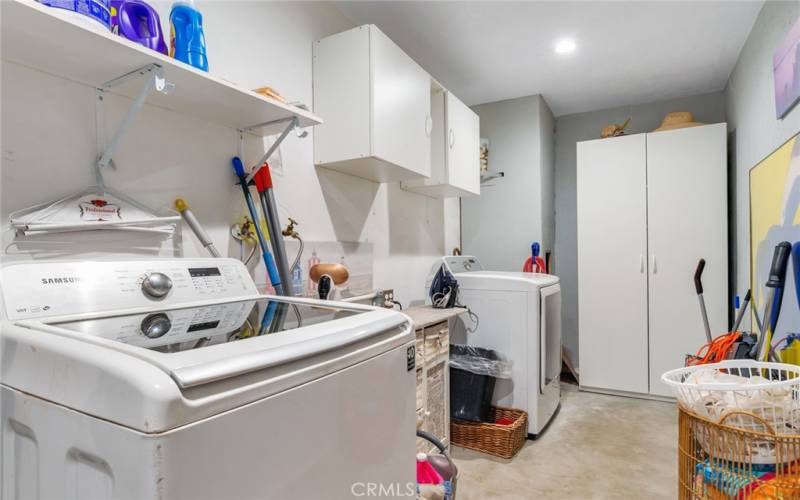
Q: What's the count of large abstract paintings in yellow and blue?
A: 1